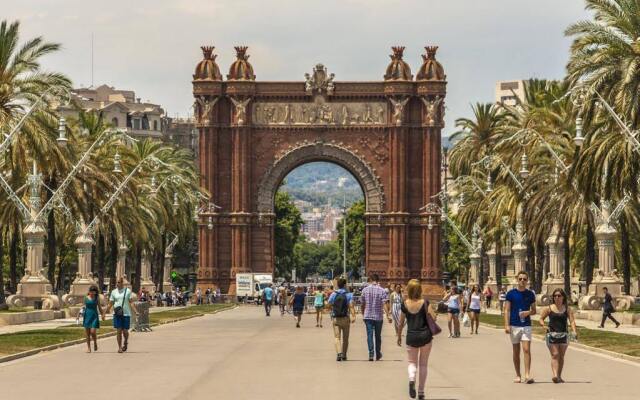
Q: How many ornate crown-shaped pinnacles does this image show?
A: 4